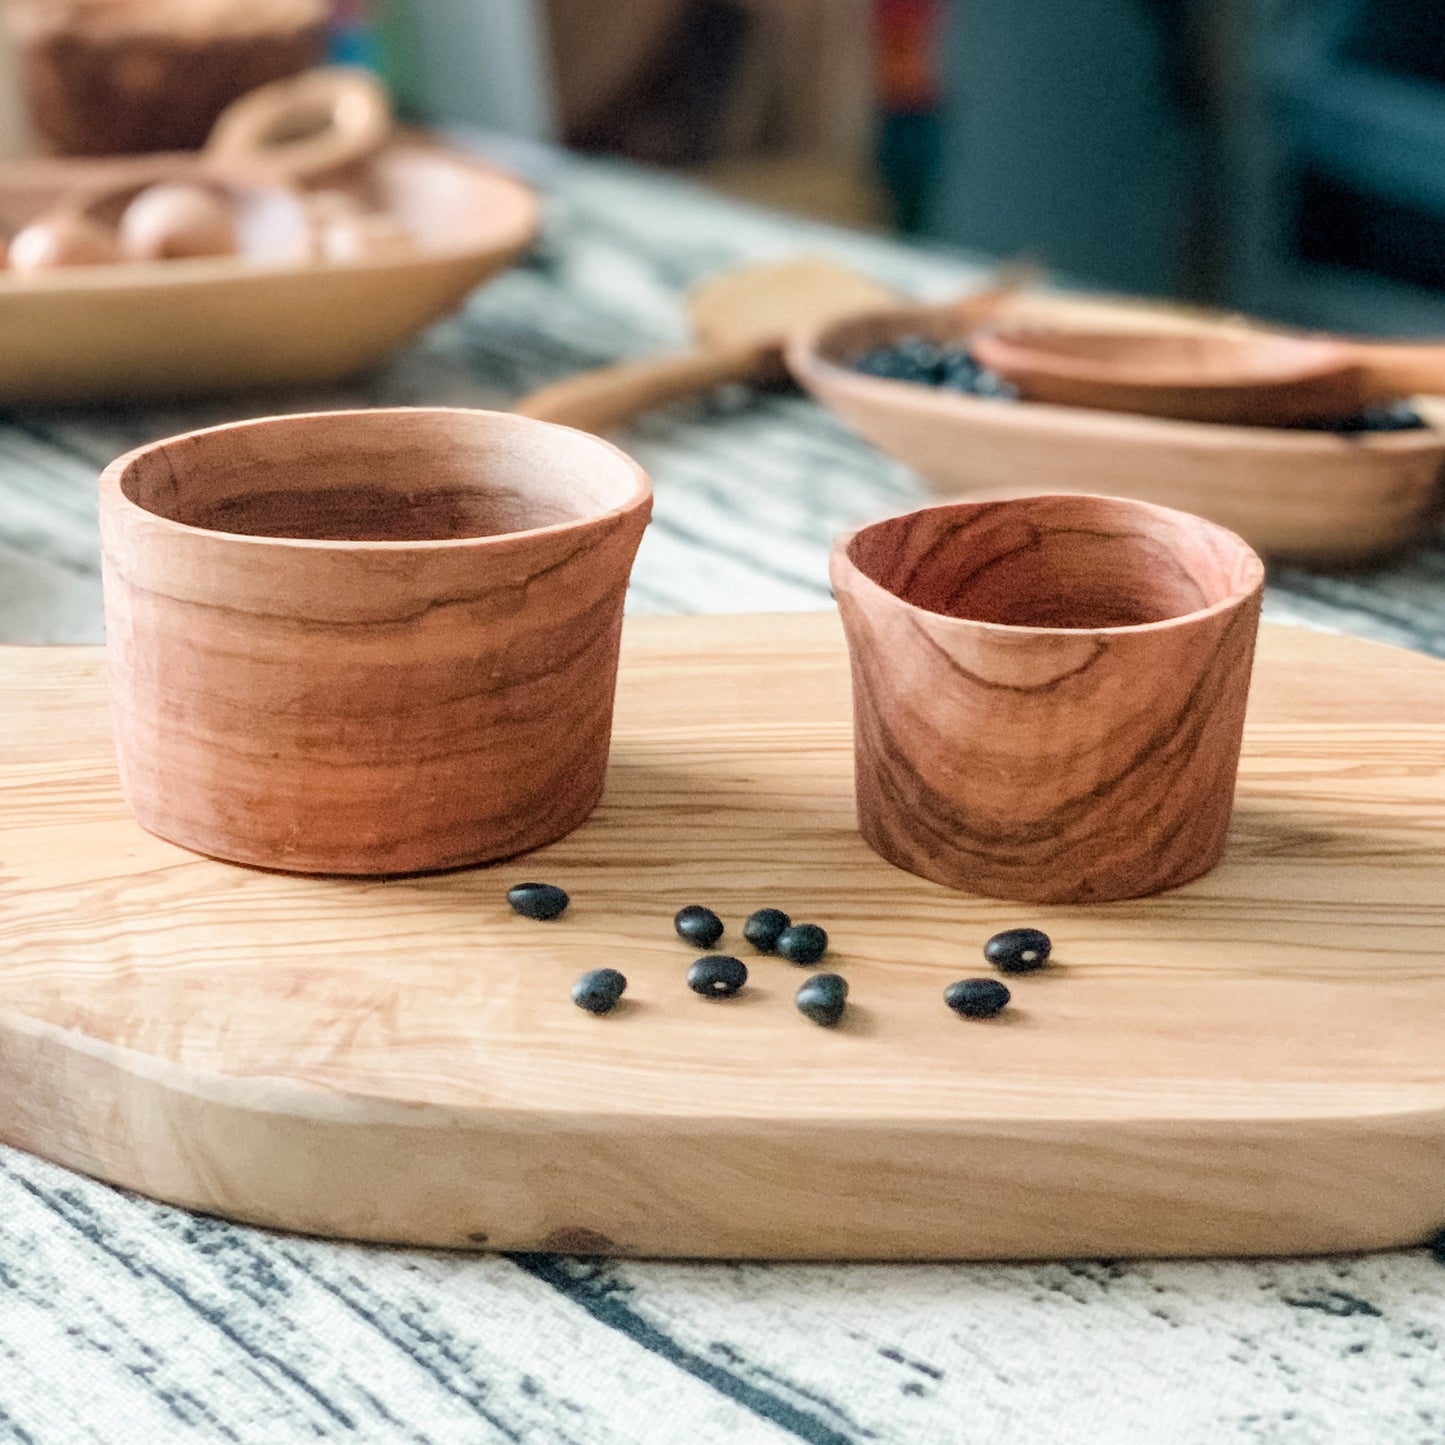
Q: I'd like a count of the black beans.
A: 9